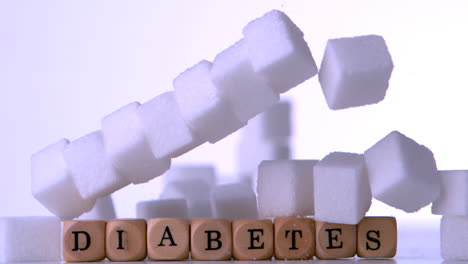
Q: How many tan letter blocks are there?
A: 8